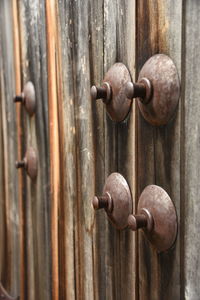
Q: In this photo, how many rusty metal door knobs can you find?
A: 6